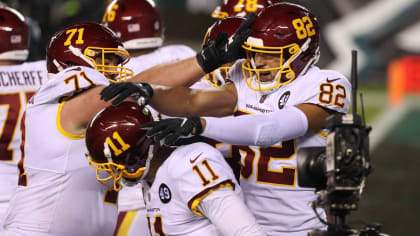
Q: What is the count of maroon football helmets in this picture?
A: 7